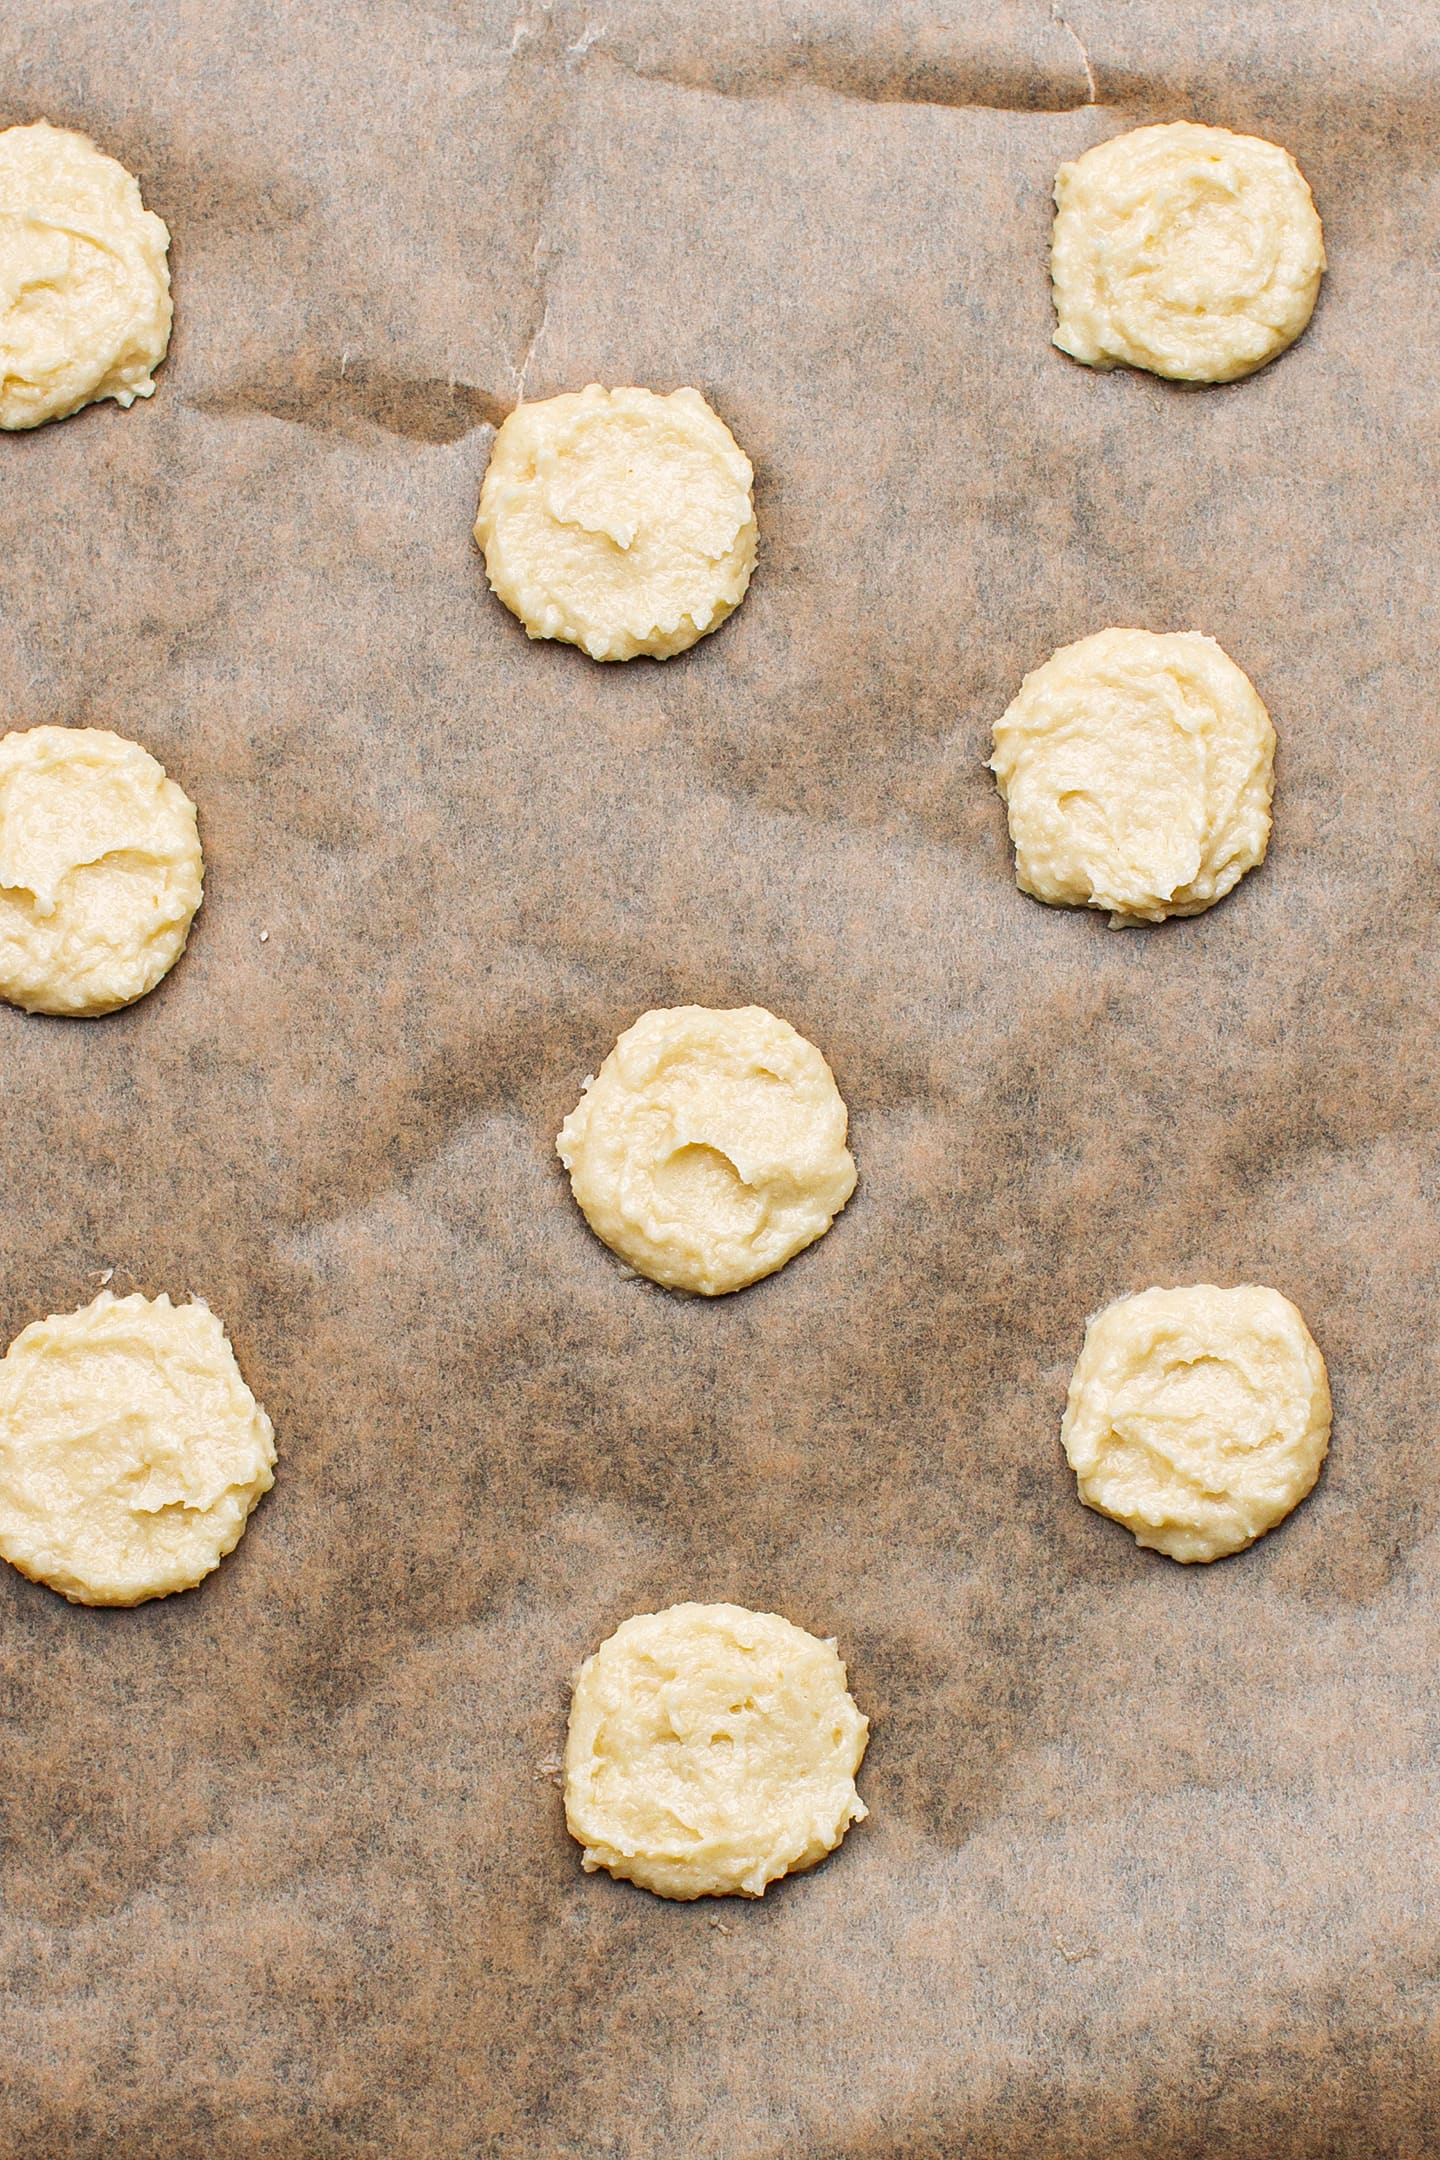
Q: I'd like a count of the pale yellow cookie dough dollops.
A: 9